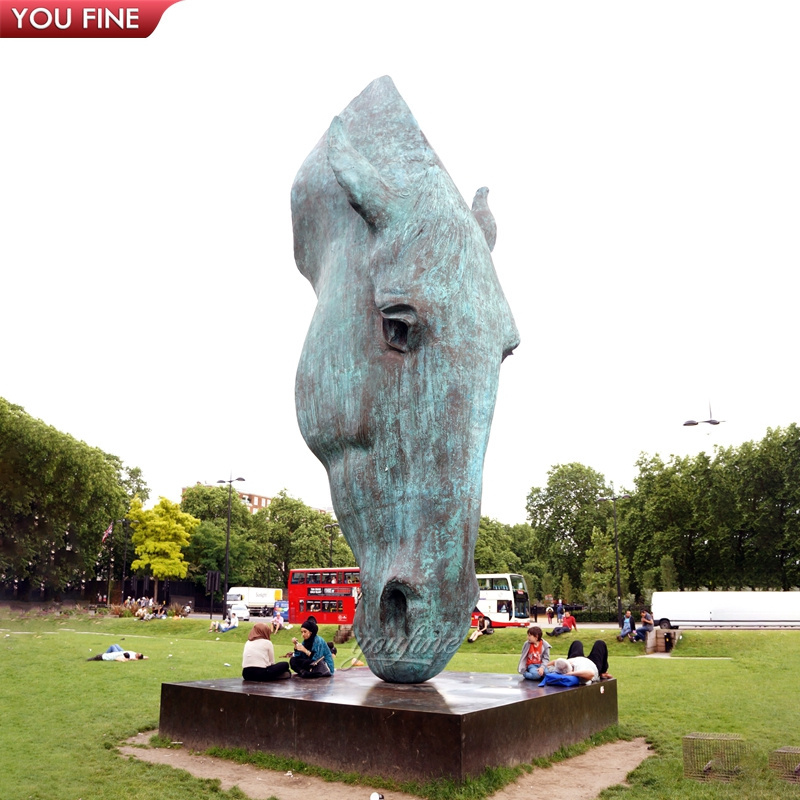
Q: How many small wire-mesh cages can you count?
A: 2